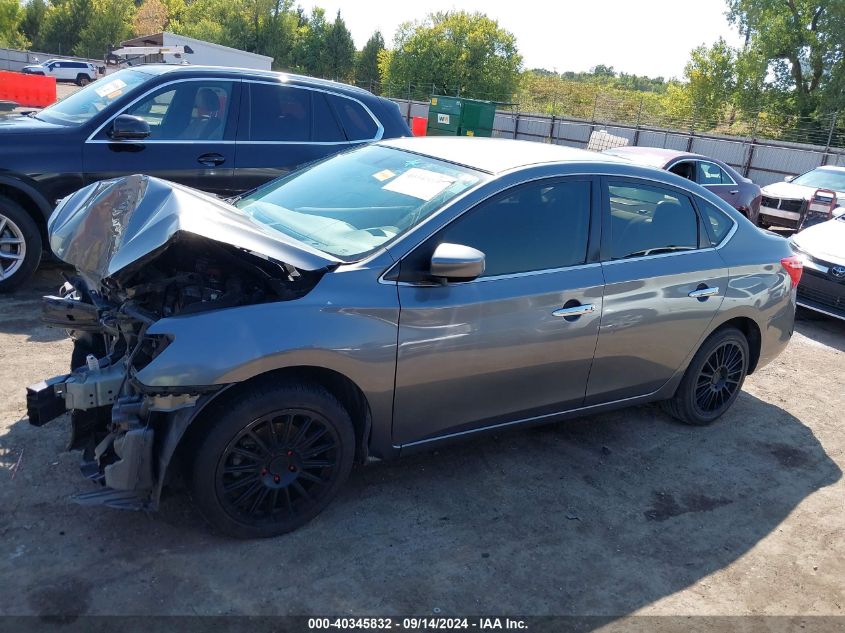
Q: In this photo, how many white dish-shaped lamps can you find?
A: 0